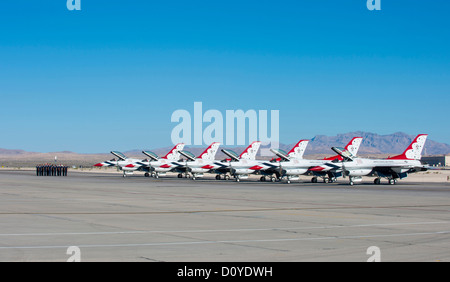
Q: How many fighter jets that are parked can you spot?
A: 6